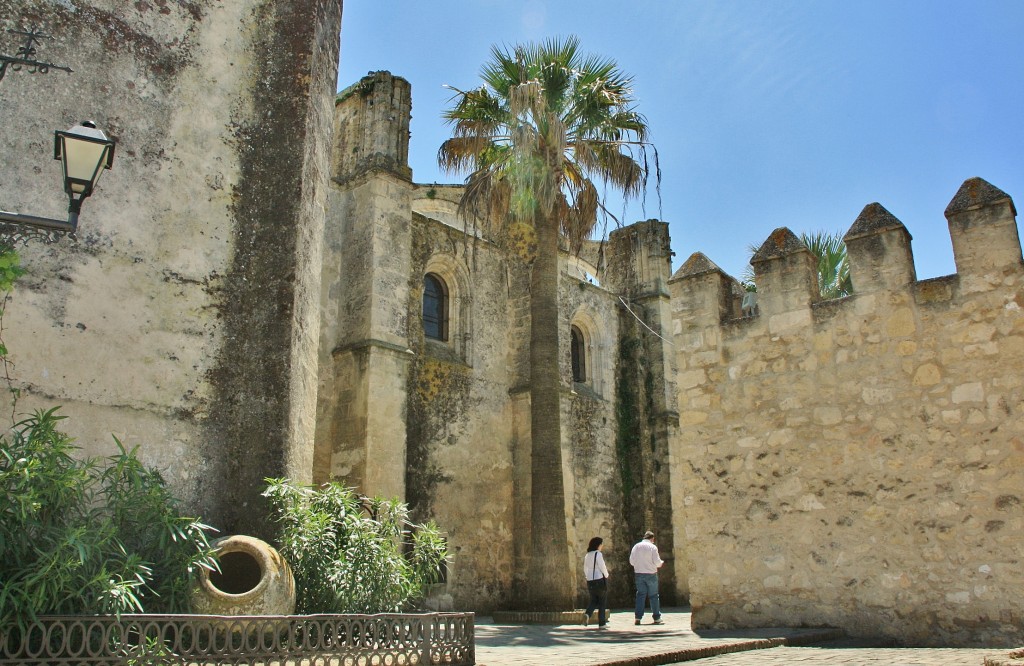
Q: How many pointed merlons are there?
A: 4